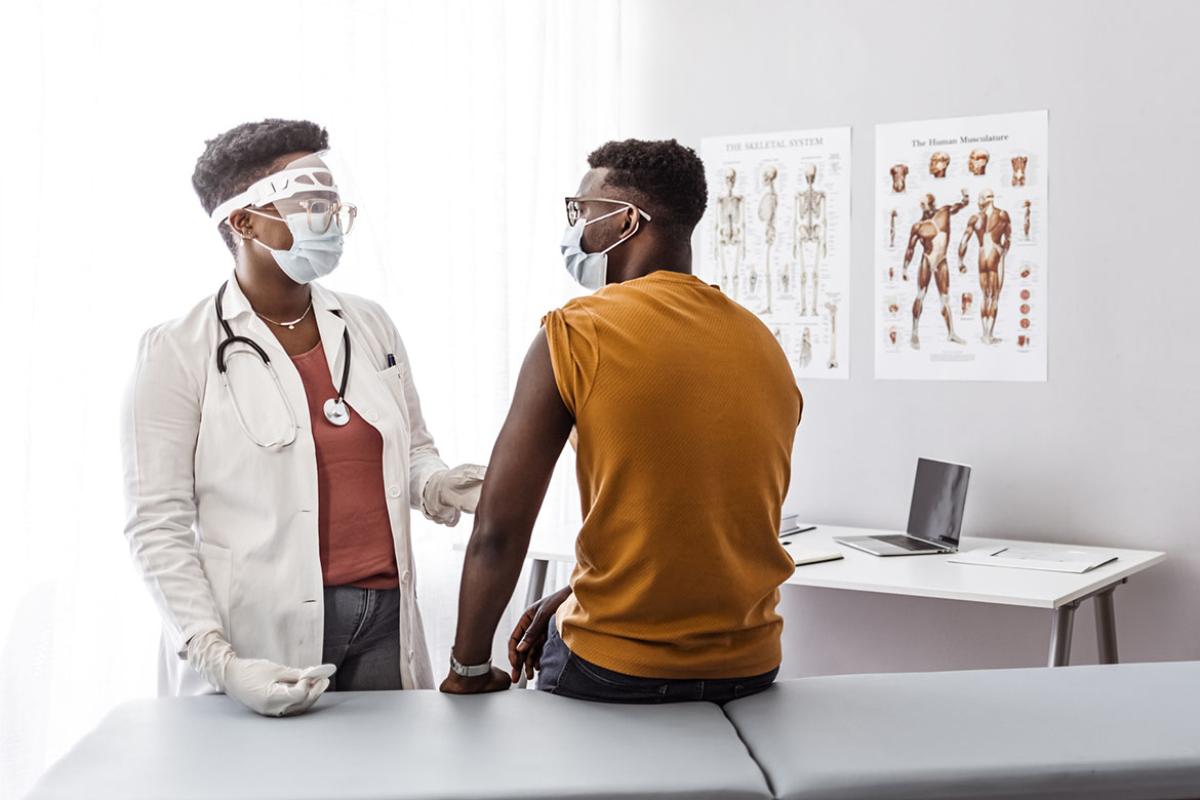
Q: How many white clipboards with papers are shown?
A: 1